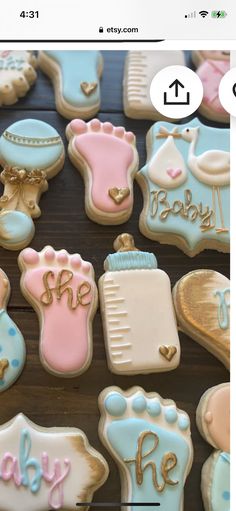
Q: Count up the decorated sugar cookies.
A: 14